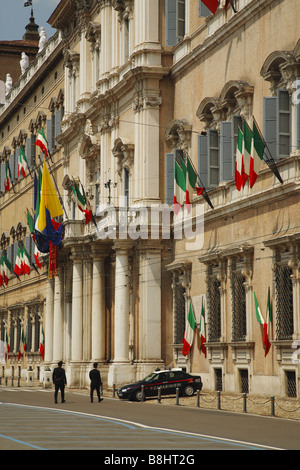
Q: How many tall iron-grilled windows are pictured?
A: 4